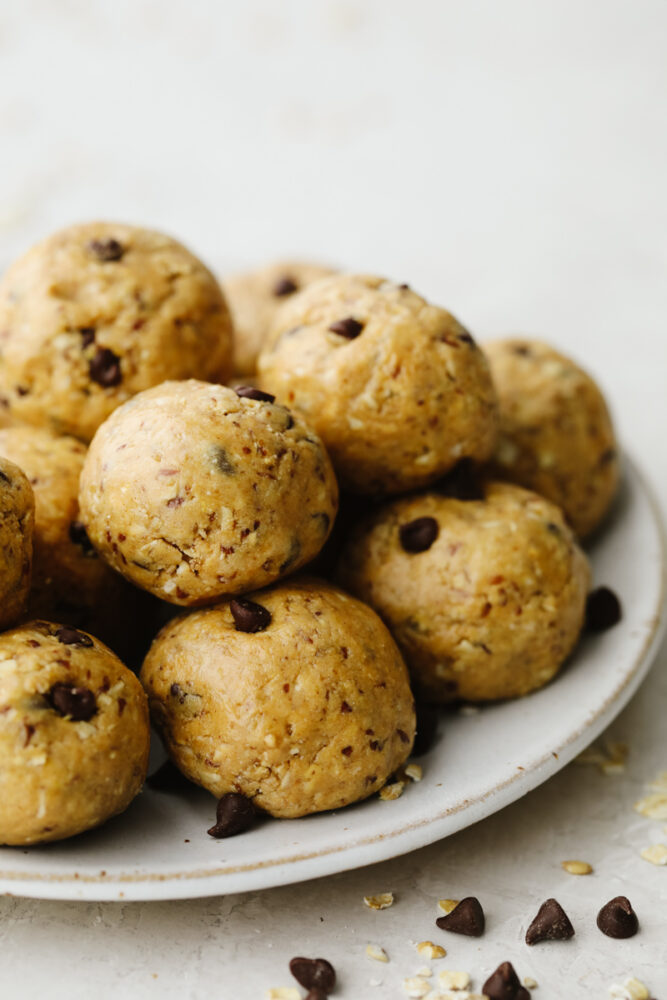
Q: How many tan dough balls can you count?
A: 10